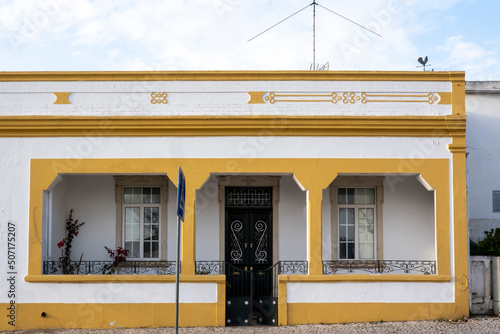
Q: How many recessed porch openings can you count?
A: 3